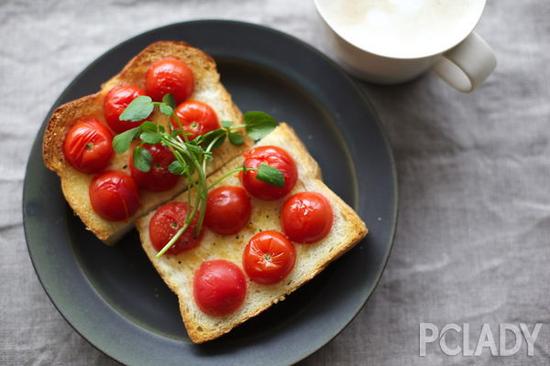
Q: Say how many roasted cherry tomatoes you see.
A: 12